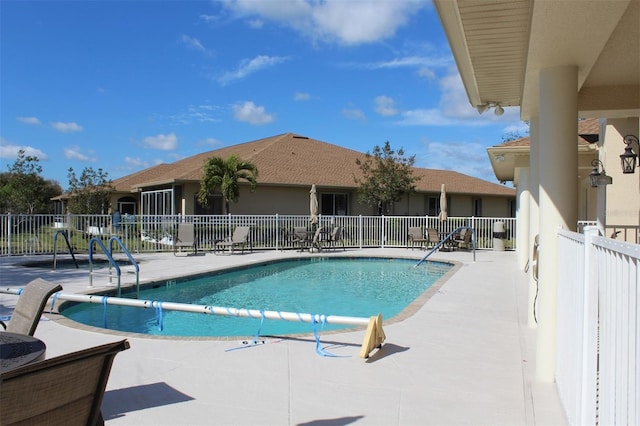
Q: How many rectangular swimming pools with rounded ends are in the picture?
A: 1